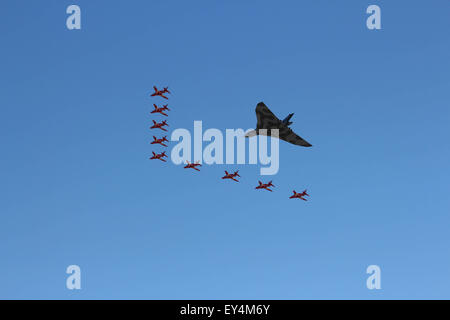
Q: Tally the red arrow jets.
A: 9